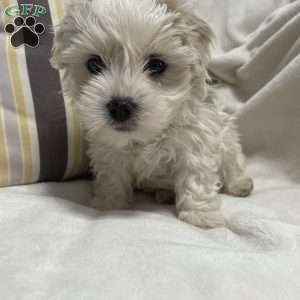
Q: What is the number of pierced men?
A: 0